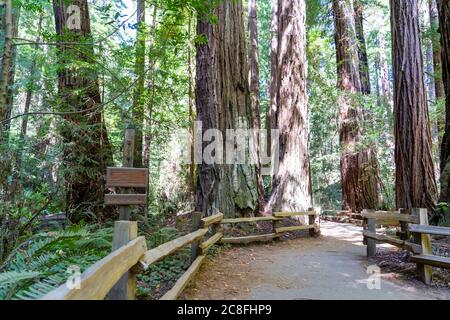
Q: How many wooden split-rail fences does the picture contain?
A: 2